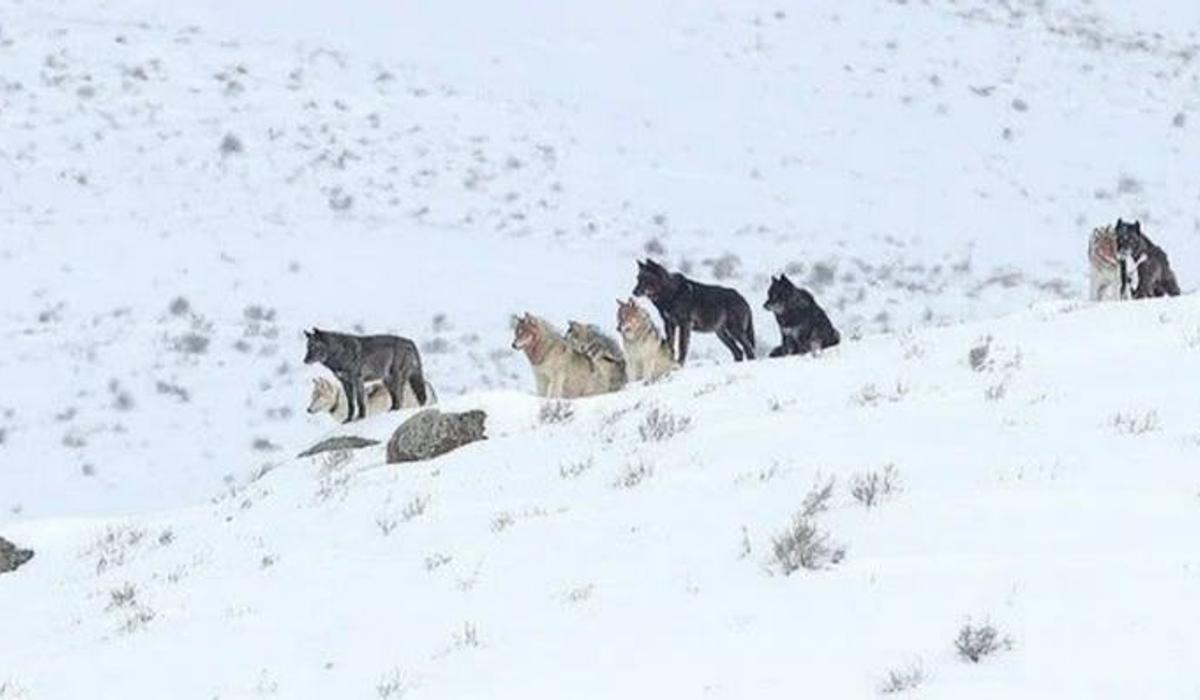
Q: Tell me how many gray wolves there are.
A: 9